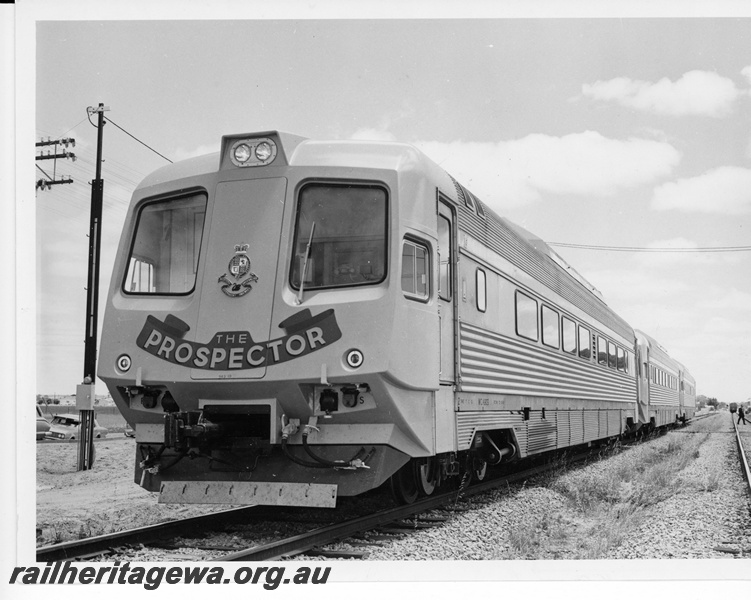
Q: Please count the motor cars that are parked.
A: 2